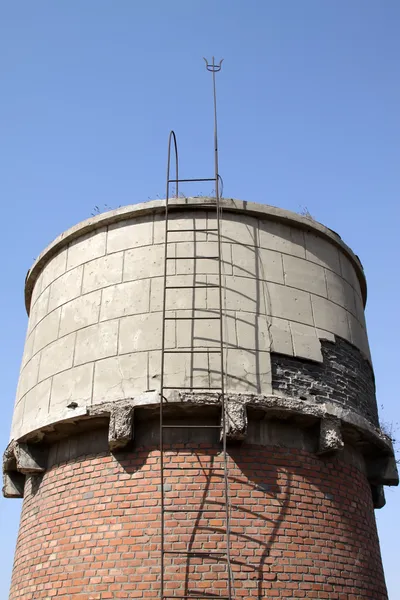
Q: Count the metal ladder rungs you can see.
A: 13